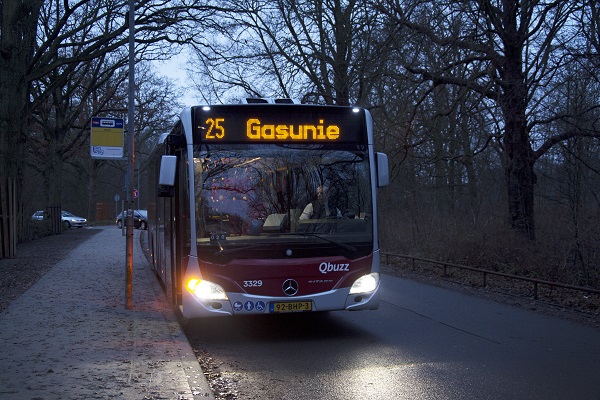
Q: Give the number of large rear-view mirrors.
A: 2